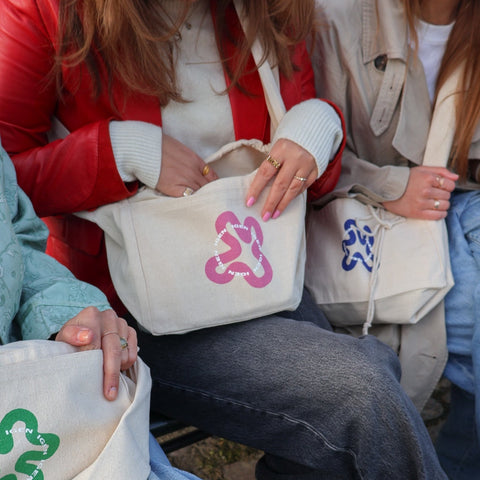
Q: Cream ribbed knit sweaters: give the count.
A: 1